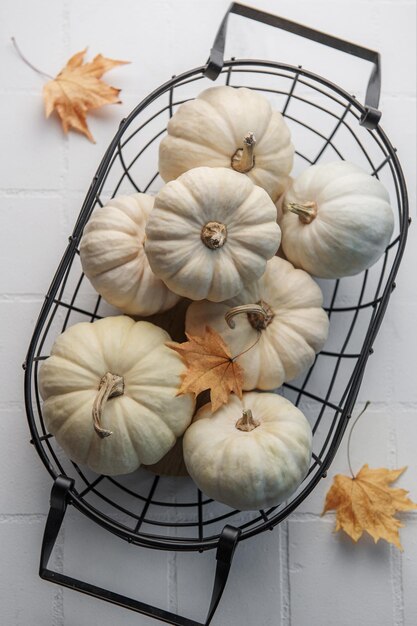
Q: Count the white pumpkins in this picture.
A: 7